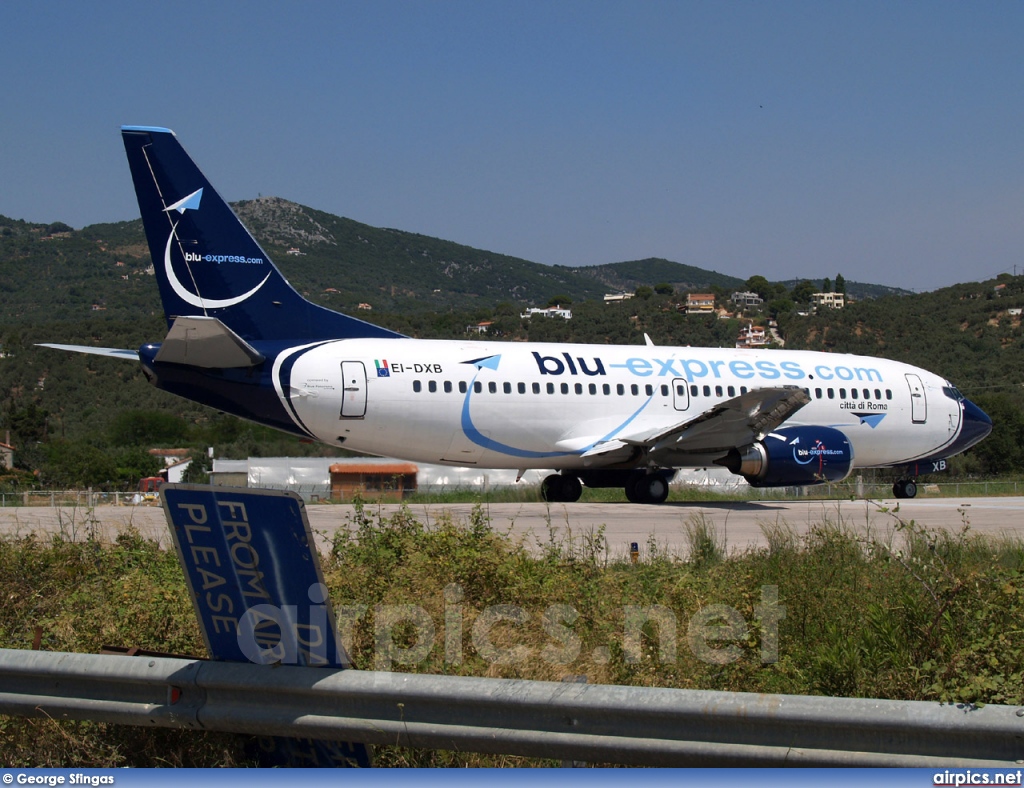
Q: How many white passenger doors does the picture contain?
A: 2